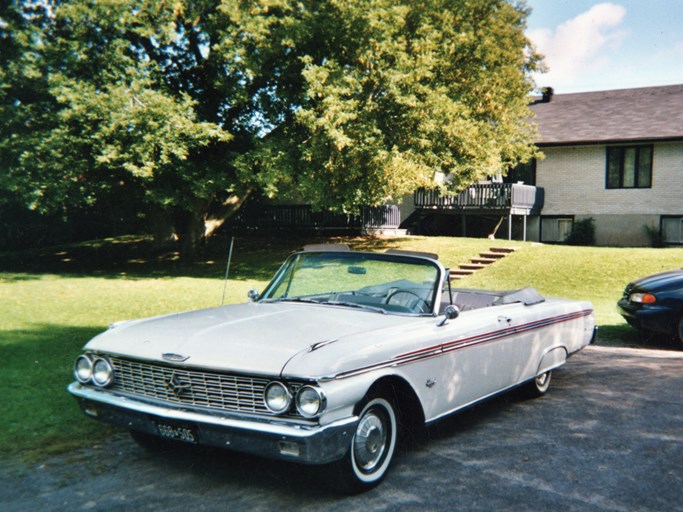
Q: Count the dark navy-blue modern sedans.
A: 1